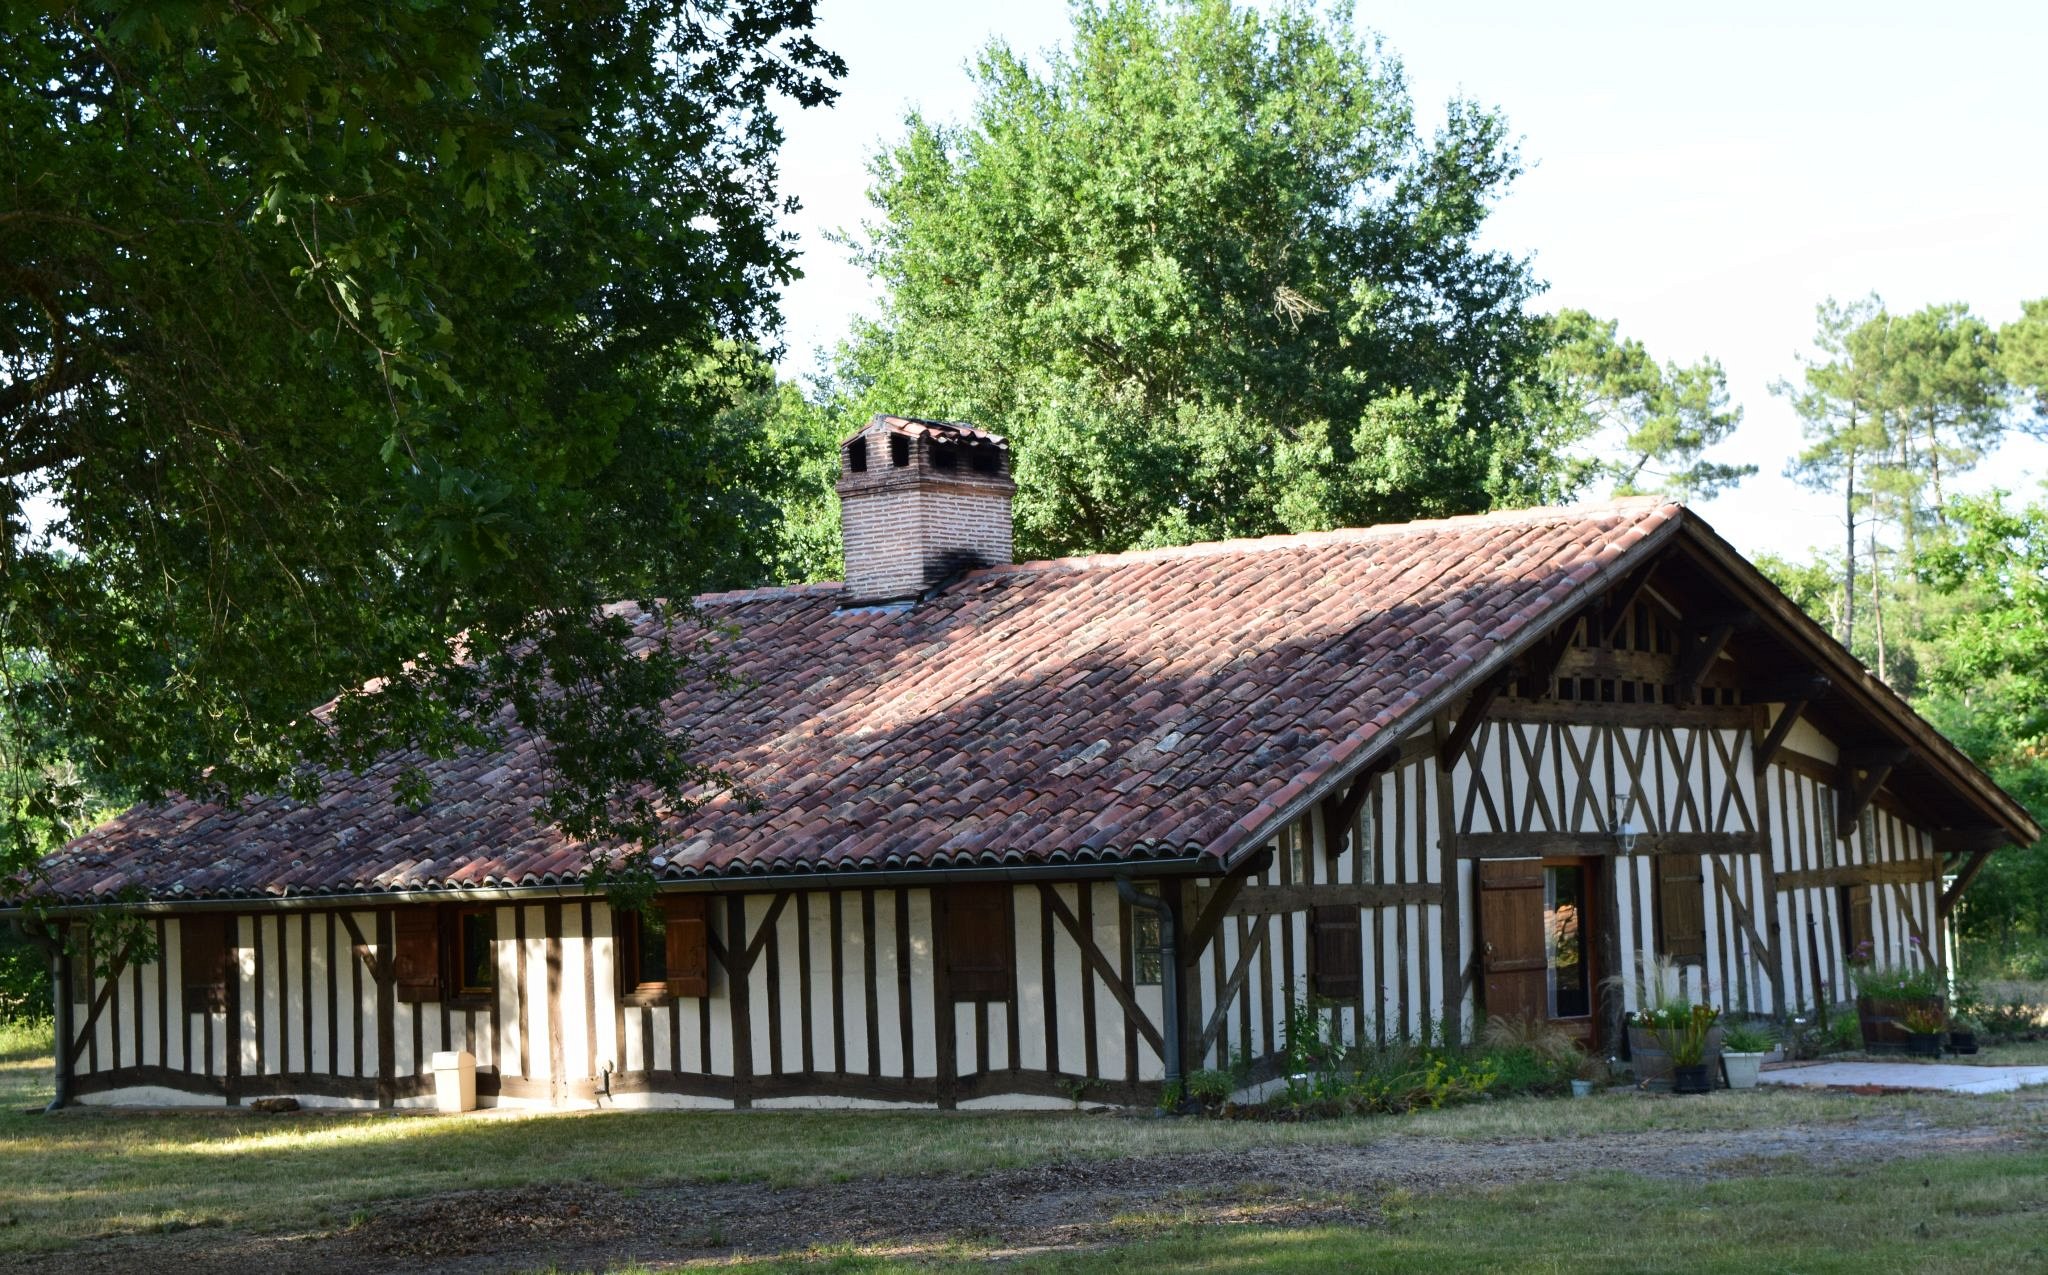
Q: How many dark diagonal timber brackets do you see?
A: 9